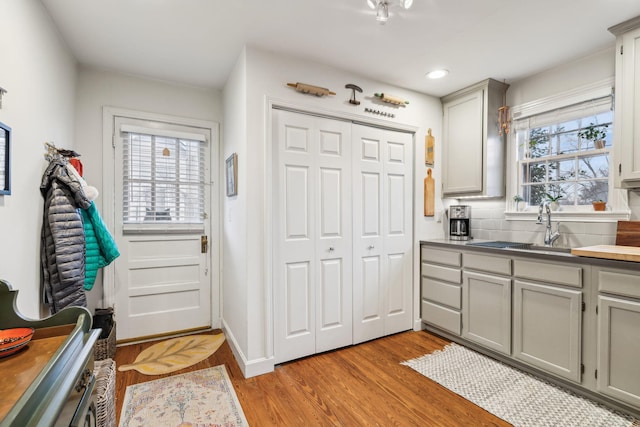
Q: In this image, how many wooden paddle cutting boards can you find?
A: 2